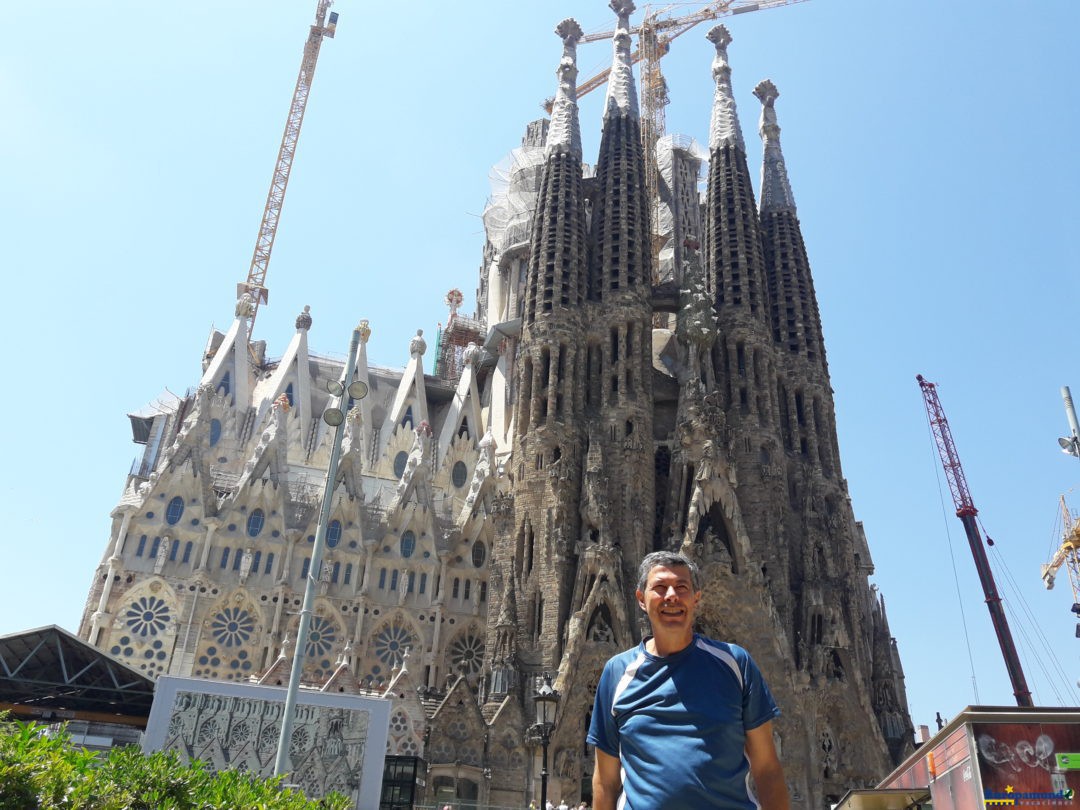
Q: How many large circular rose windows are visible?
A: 5